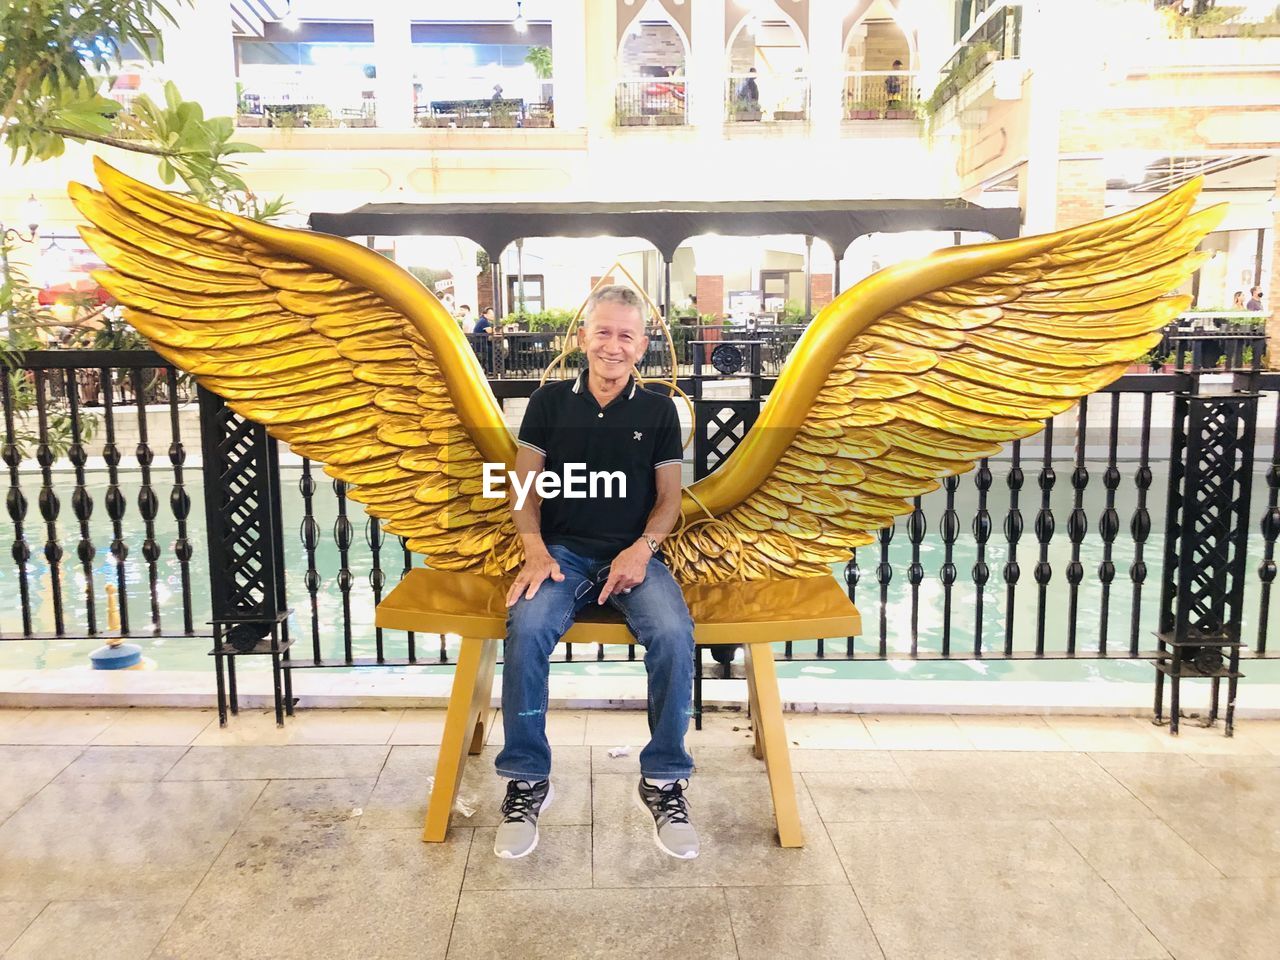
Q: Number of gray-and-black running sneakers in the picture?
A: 2